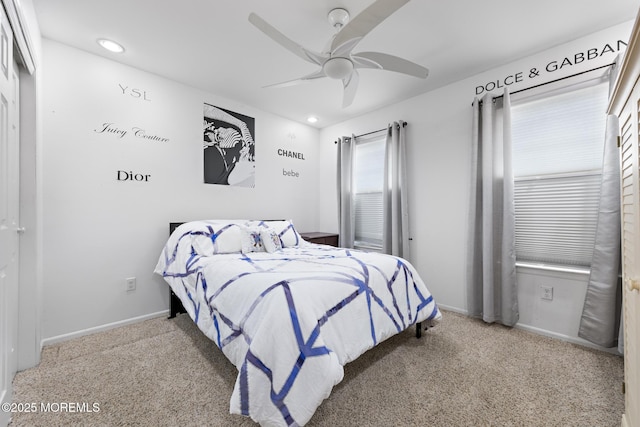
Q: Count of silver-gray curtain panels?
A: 4